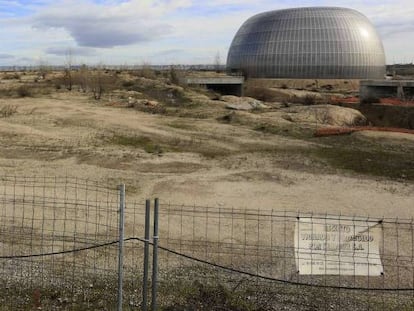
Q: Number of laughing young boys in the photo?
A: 0